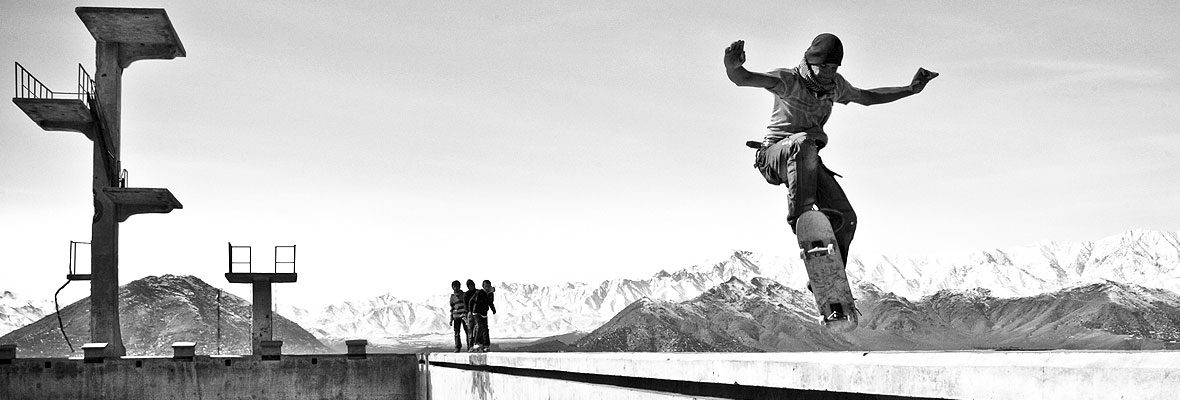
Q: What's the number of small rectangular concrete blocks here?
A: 5